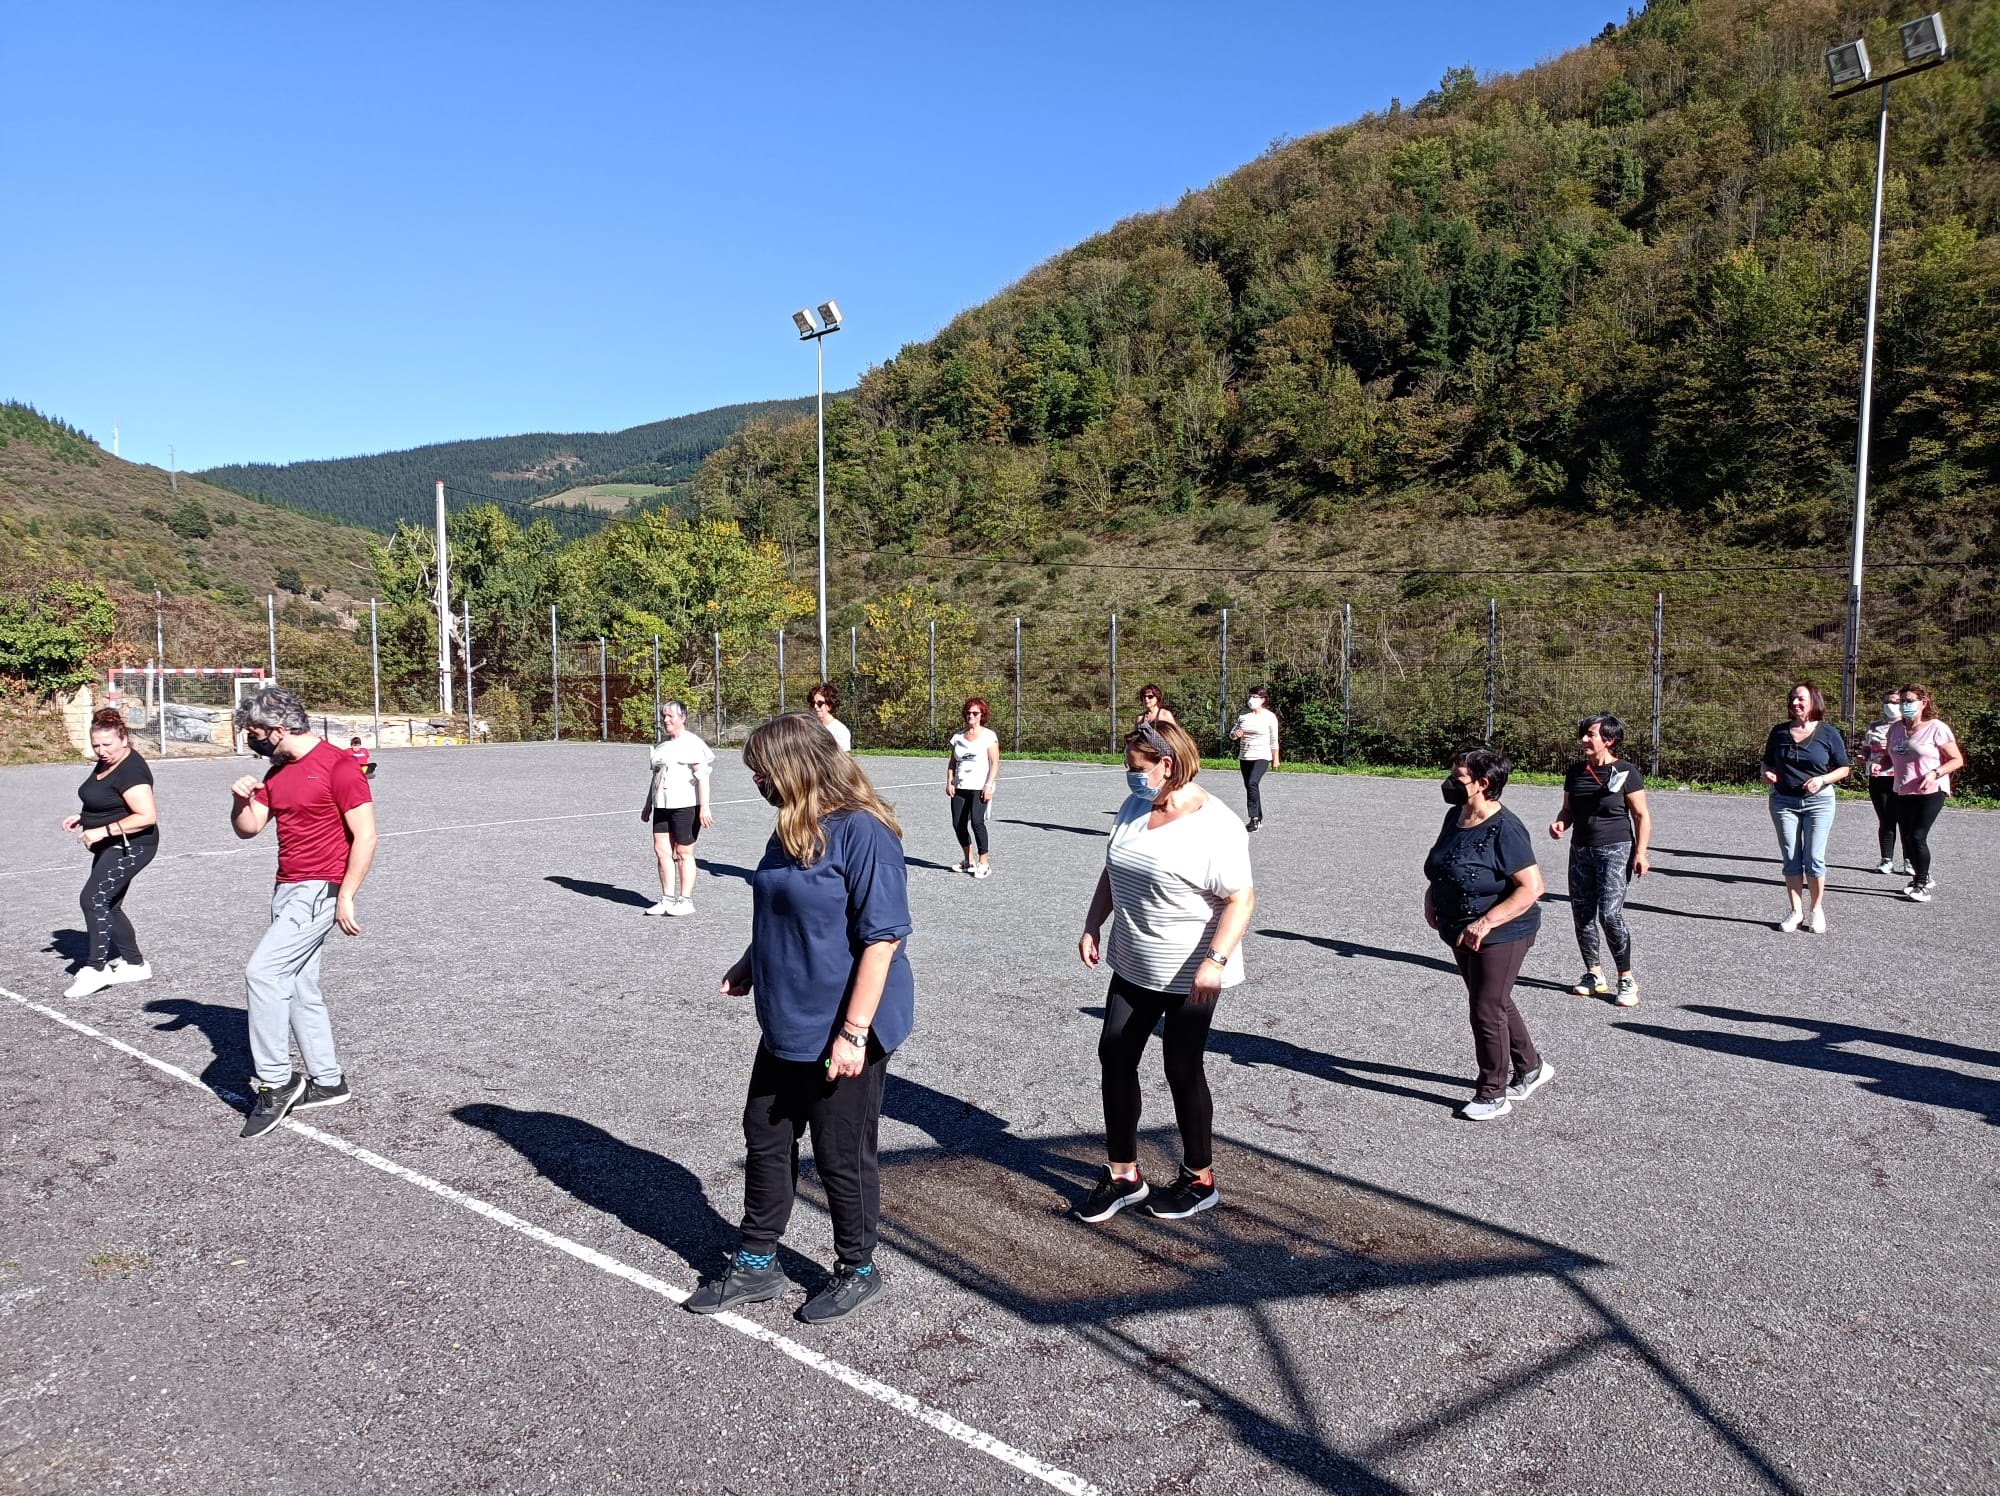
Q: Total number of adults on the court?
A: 14